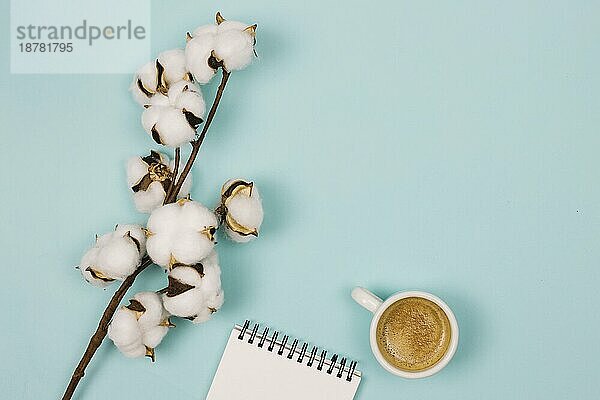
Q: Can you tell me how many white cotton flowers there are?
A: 9